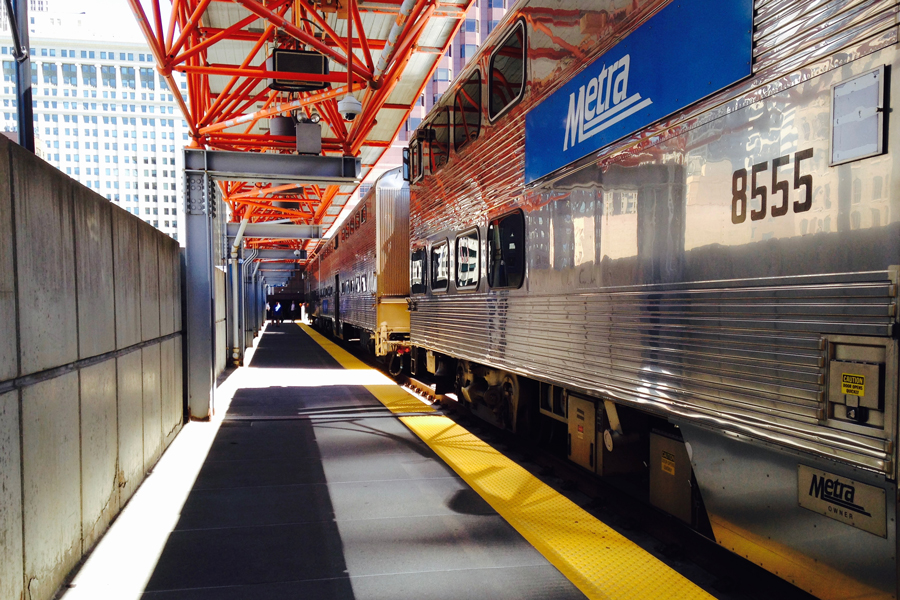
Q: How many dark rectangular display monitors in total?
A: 1